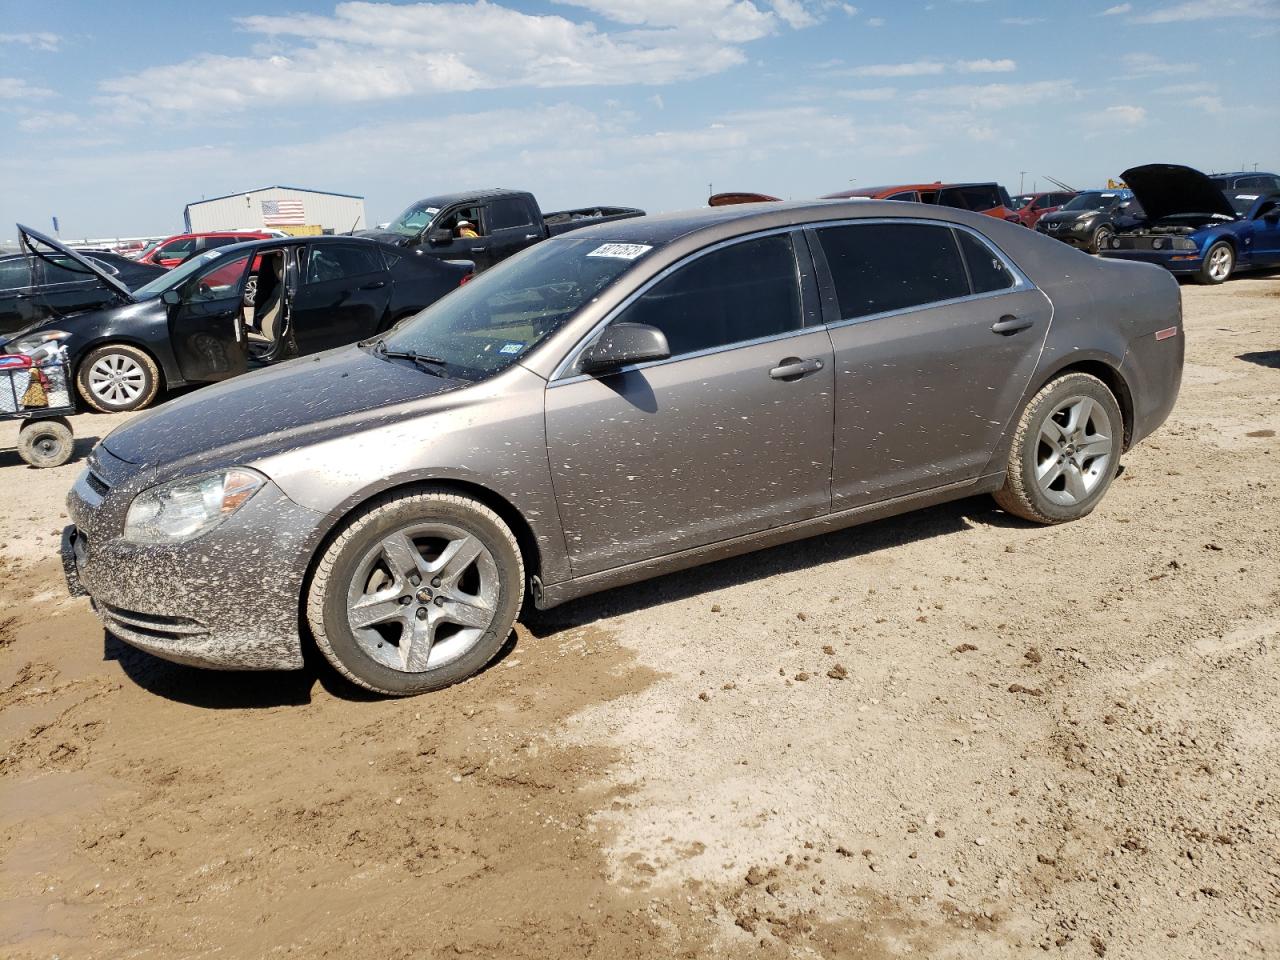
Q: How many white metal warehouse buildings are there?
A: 1